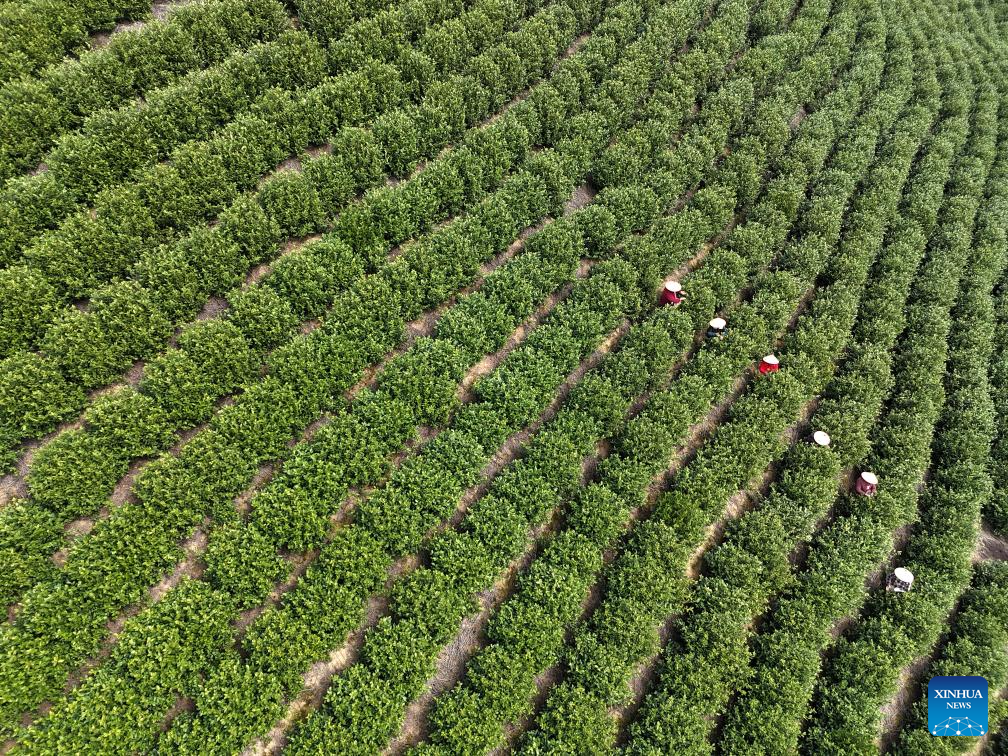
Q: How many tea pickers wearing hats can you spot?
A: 6